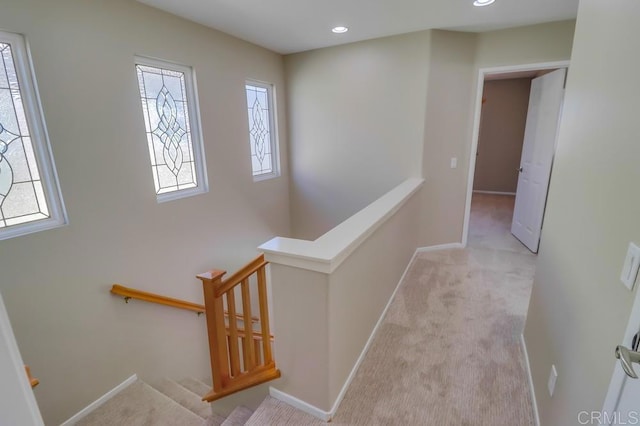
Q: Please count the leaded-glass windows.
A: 3